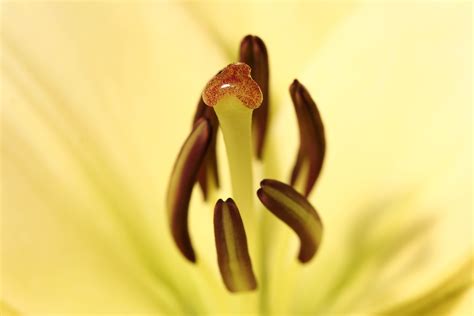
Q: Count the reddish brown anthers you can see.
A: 6